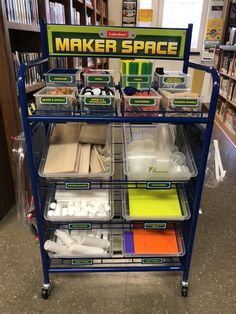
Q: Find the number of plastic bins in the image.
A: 14